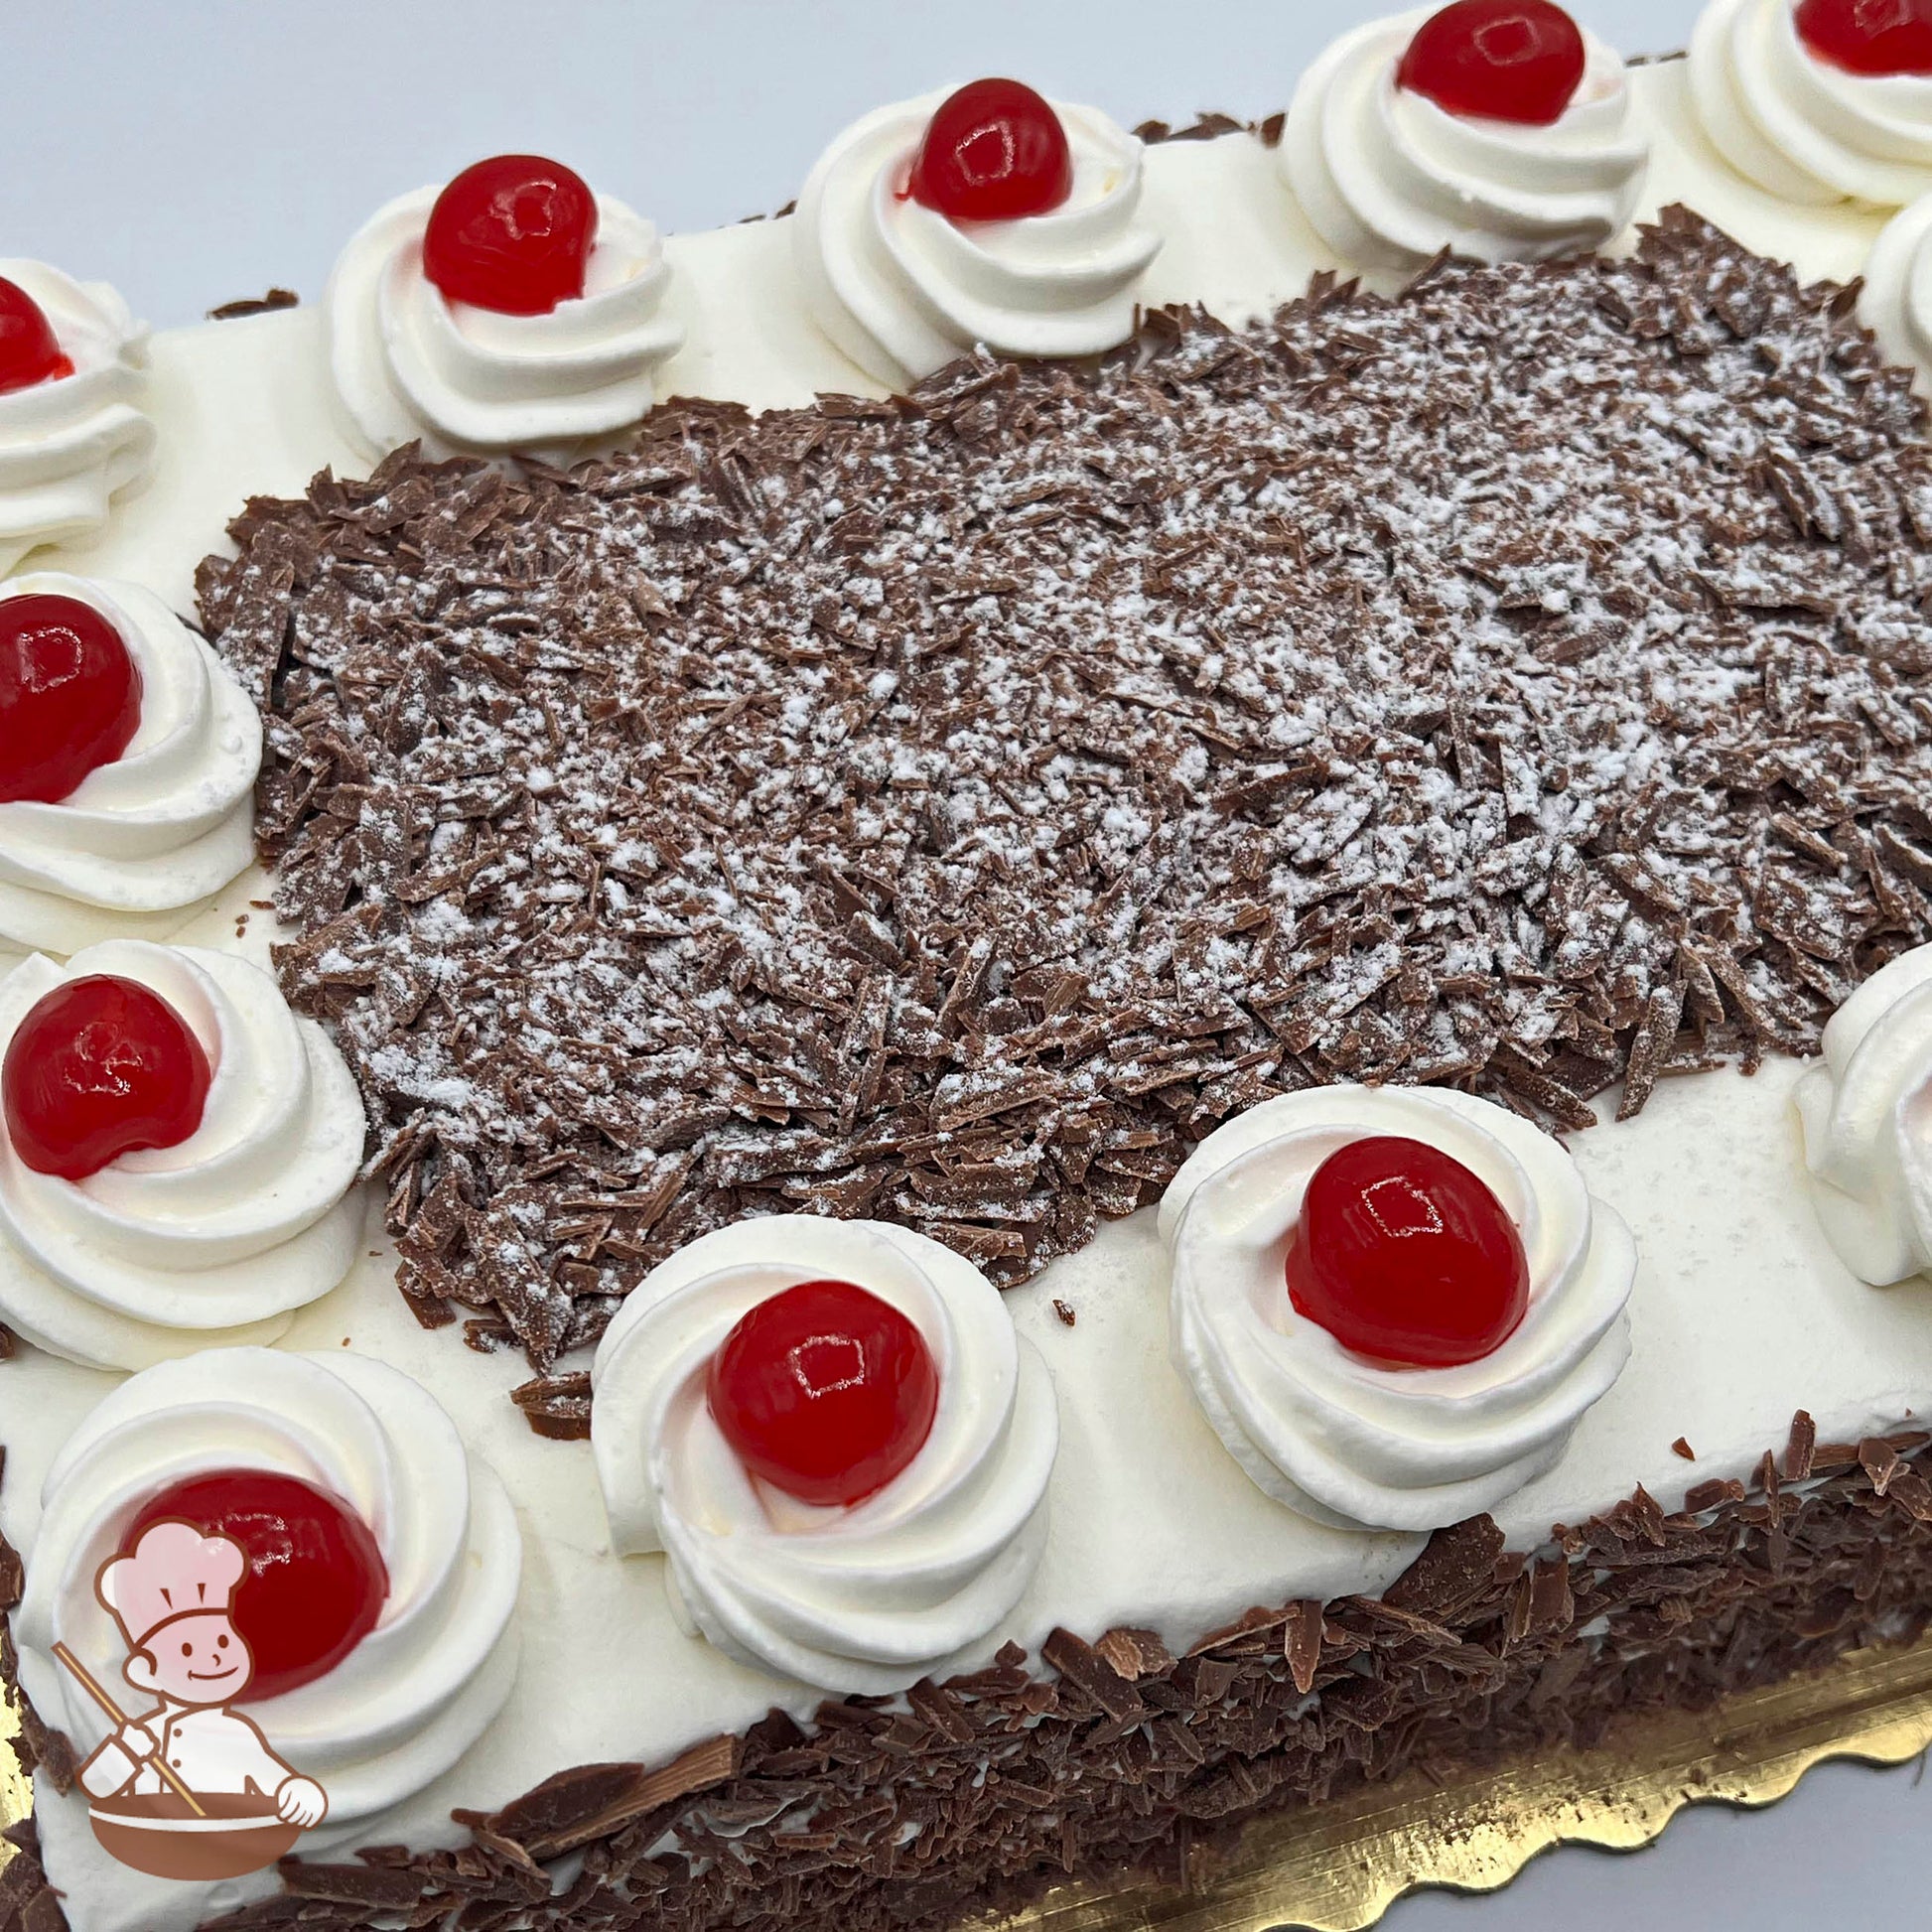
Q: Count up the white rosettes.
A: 12